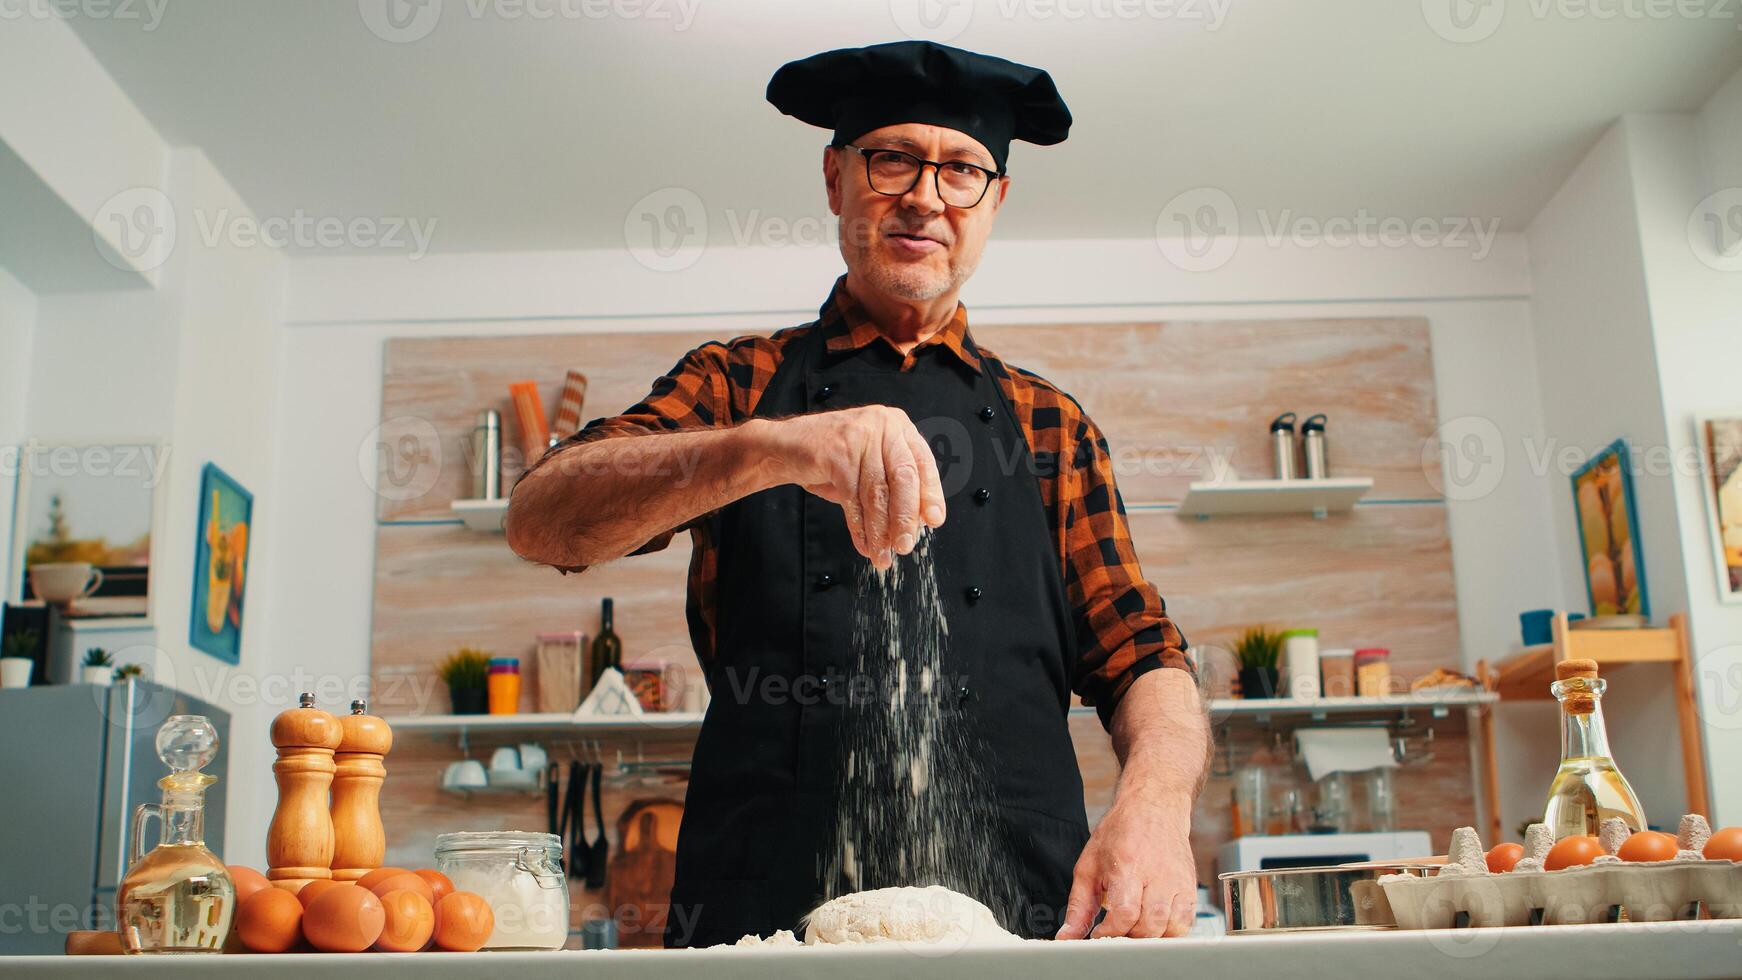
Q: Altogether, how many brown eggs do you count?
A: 12